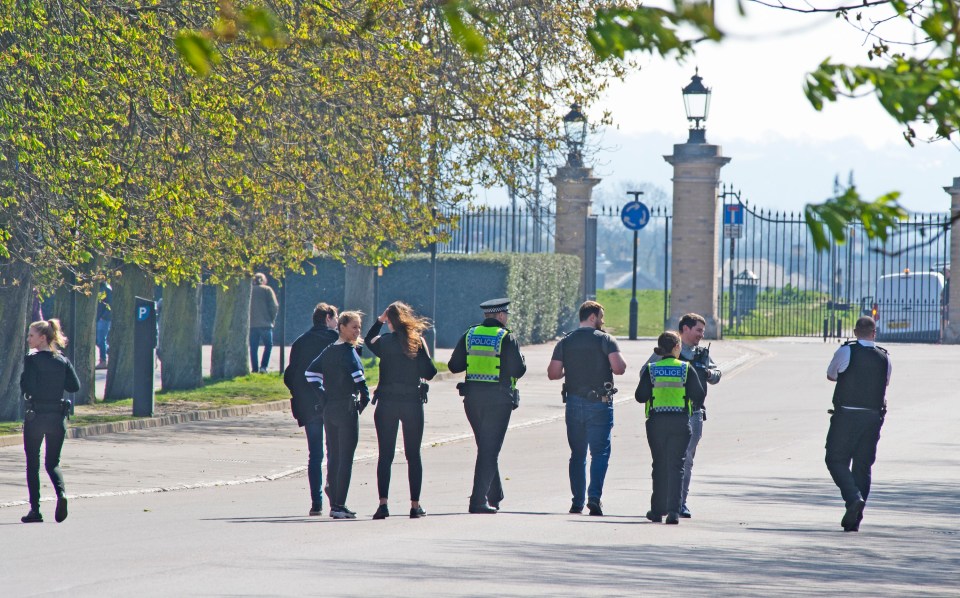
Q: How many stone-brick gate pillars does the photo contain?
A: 3